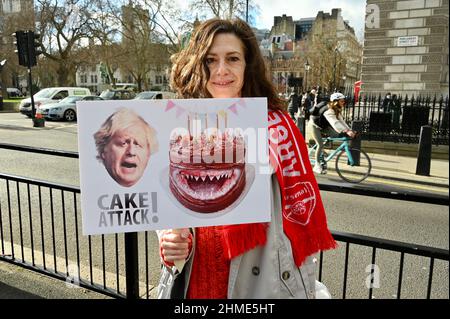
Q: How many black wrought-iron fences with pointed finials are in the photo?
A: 1